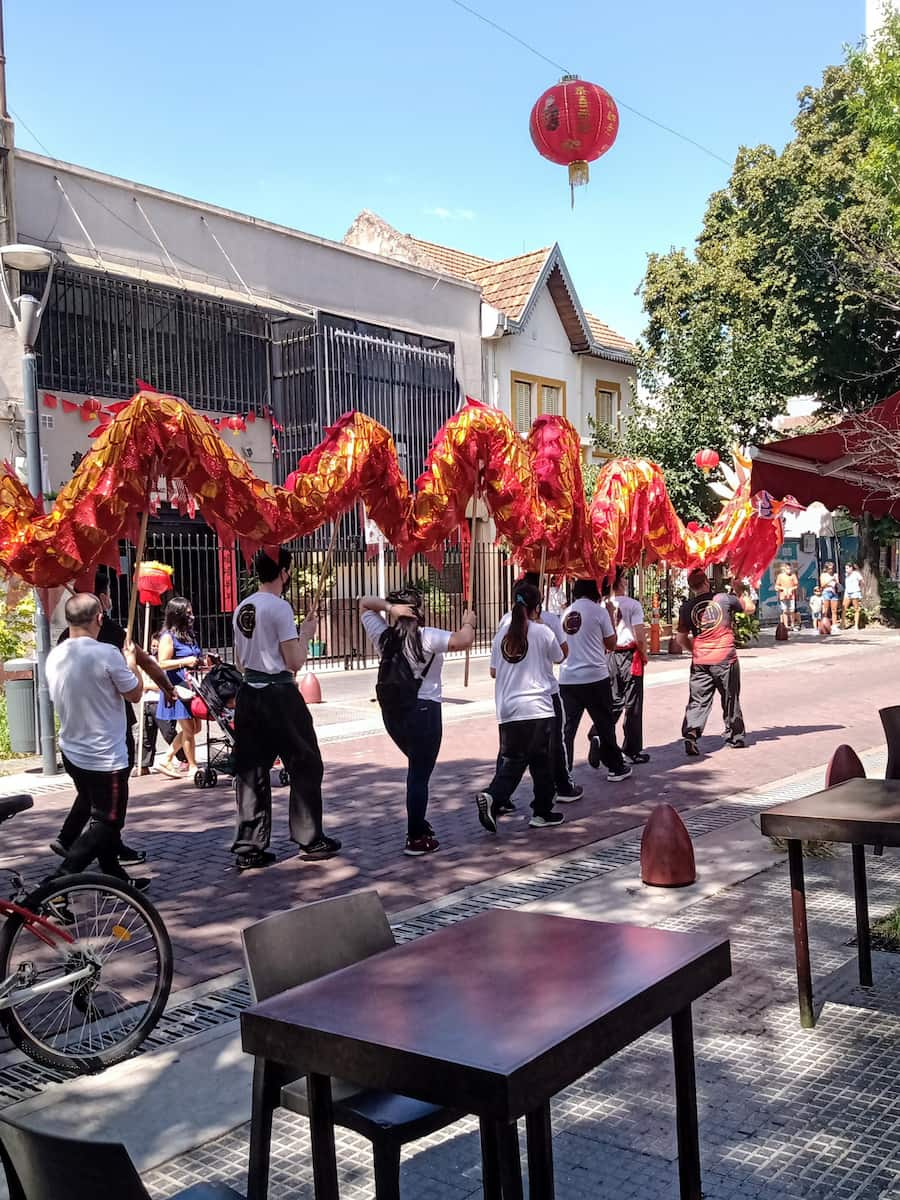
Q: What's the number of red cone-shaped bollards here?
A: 6